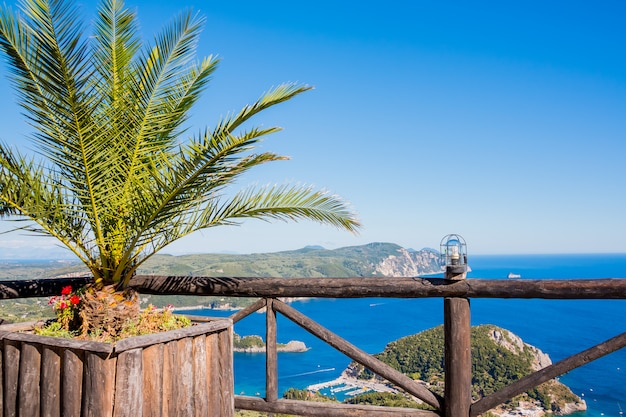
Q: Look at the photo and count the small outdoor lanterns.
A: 1